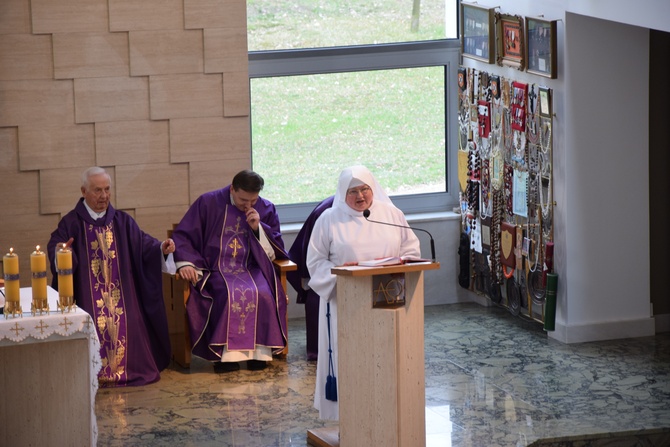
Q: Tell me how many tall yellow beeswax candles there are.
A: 3